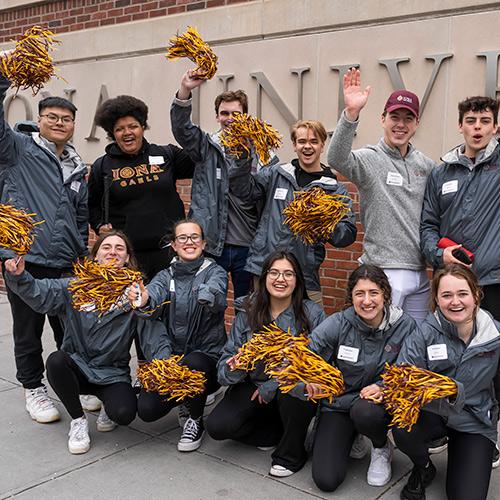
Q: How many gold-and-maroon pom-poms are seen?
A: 10